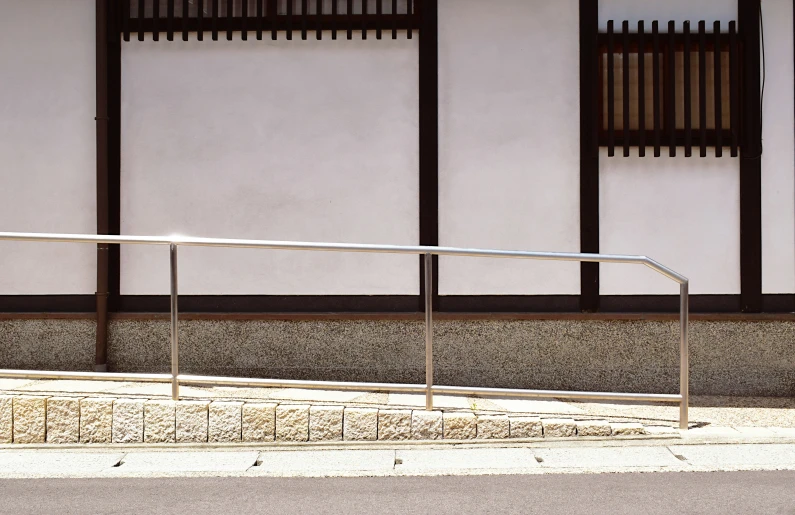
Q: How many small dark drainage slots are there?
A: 5